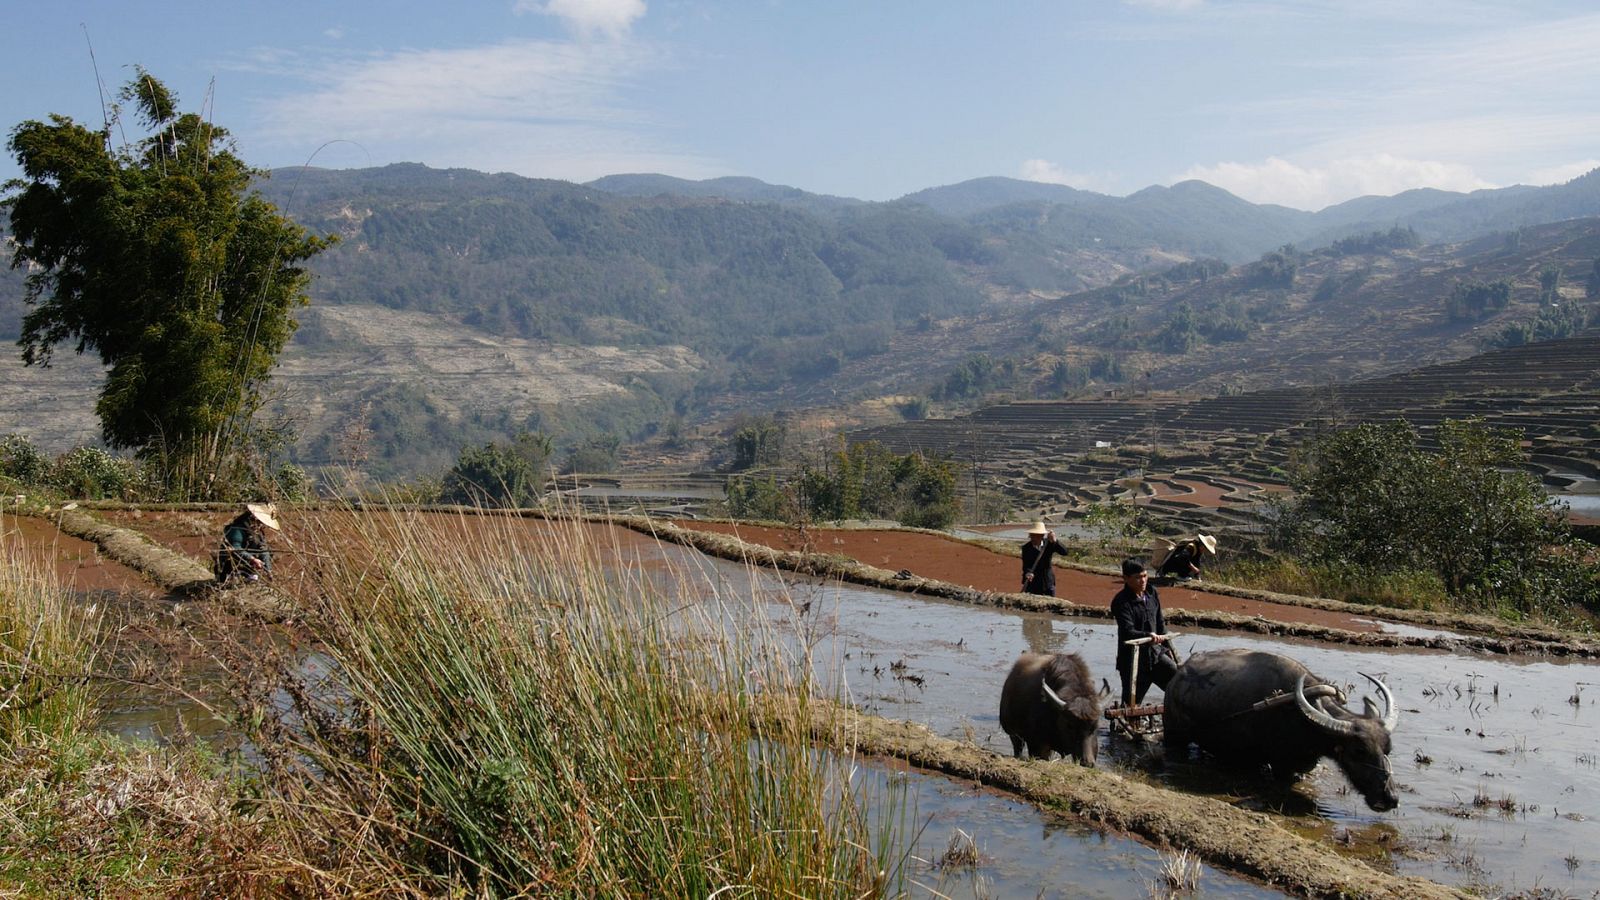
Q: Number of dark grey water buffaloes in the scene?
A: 2